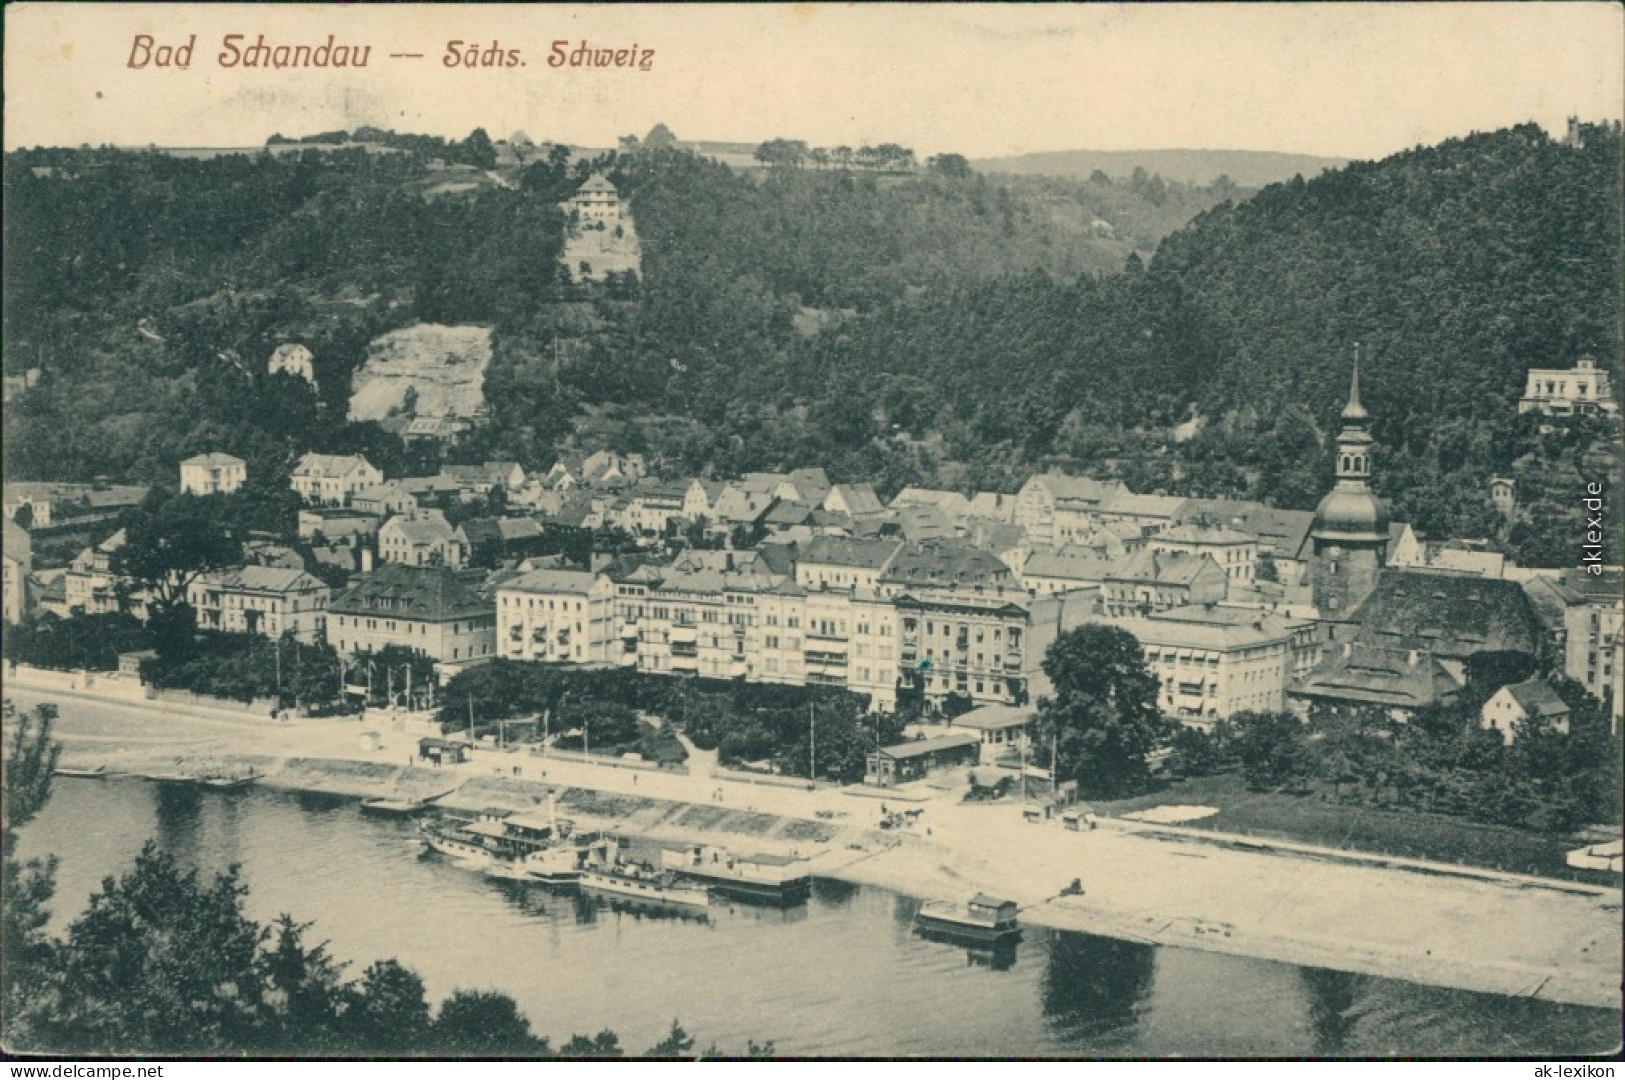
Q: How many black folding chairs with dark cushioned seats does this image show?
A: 0